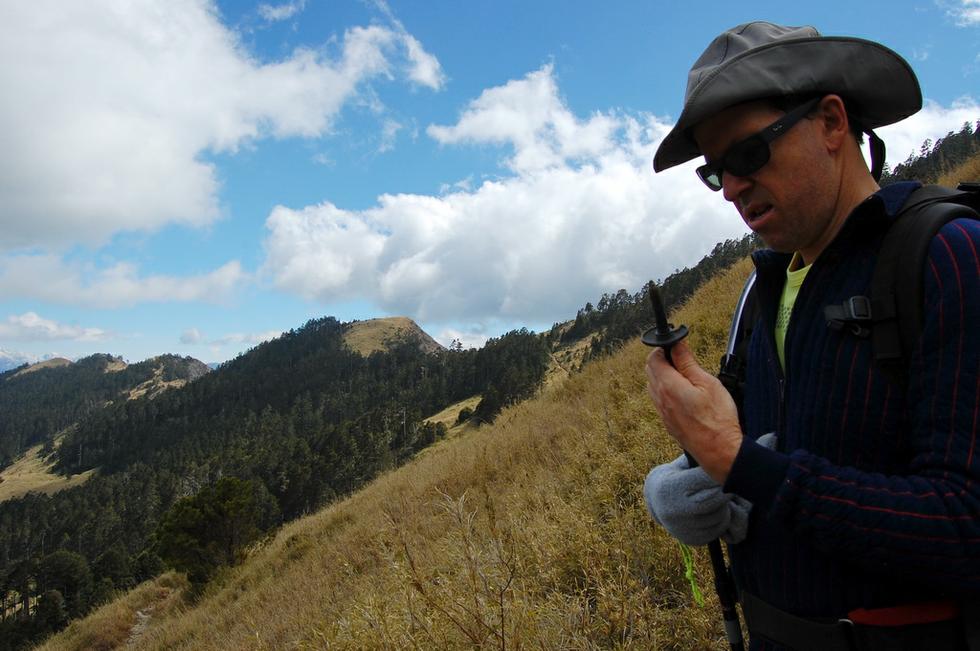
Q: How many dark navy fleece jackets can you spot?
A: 1